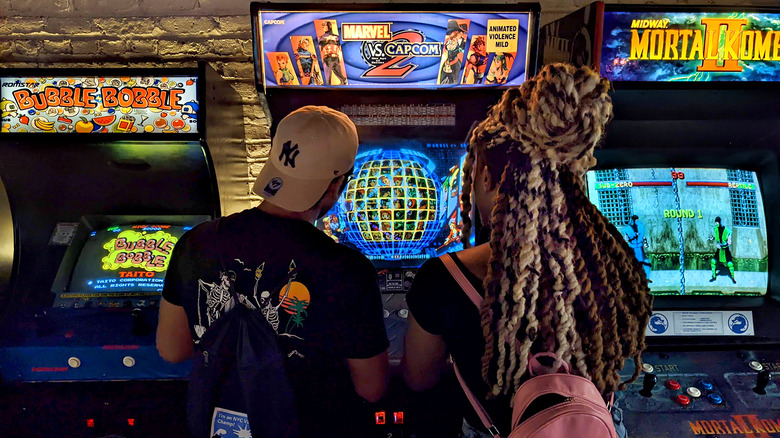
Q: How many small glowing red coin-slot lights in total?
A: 4